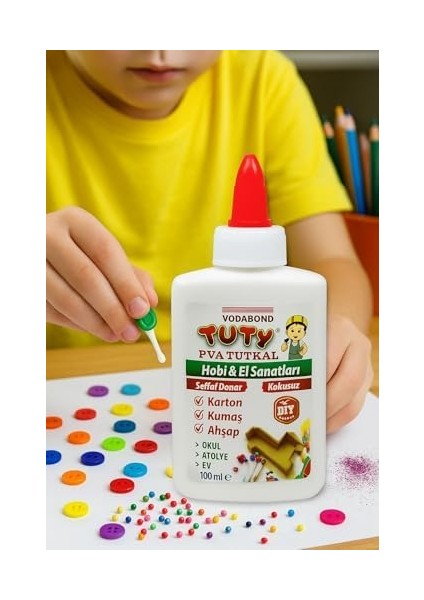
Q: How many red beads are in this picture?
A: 12